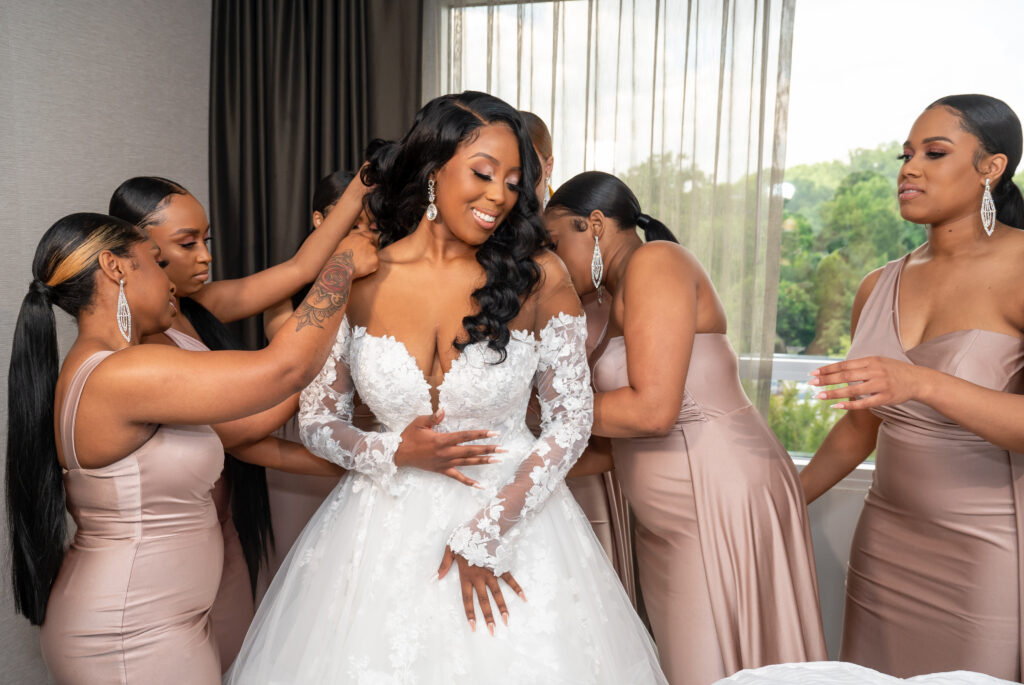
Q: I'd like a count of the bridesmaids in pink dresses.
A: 6